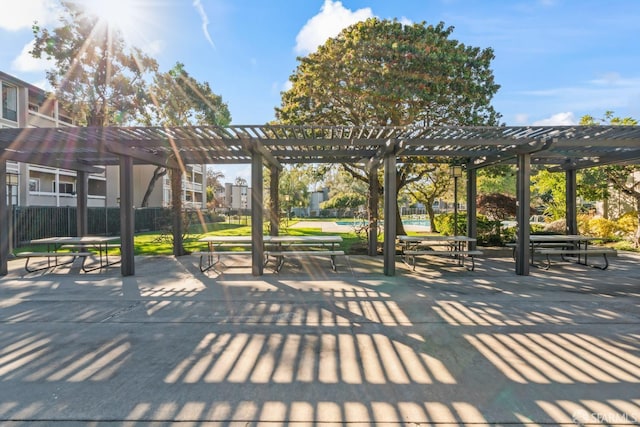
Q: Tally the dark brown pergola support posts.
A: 11